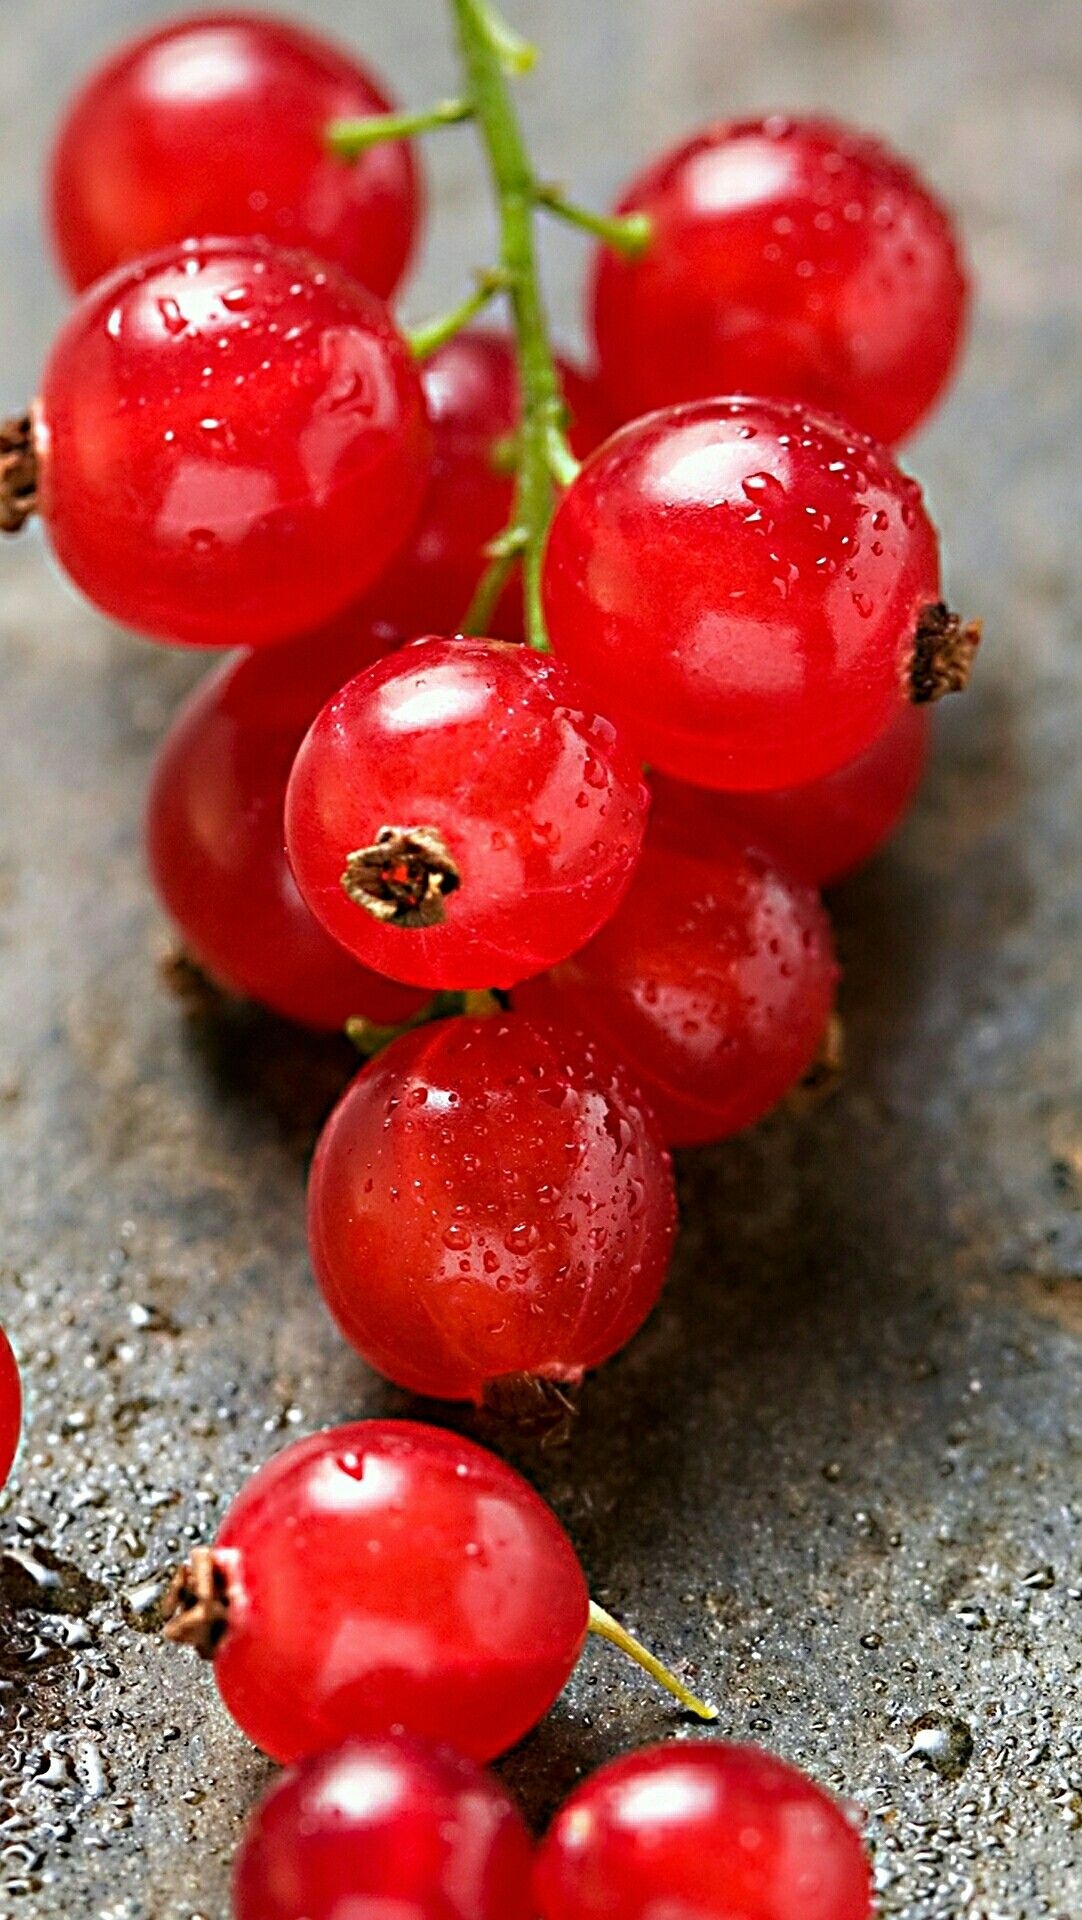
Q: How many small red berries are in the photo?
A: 14